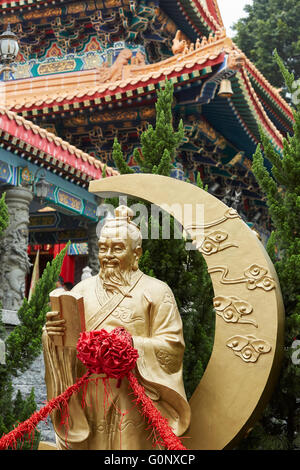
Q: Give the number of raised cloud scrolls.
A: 5